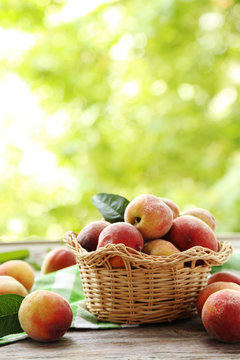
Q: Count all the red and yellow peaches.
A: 14